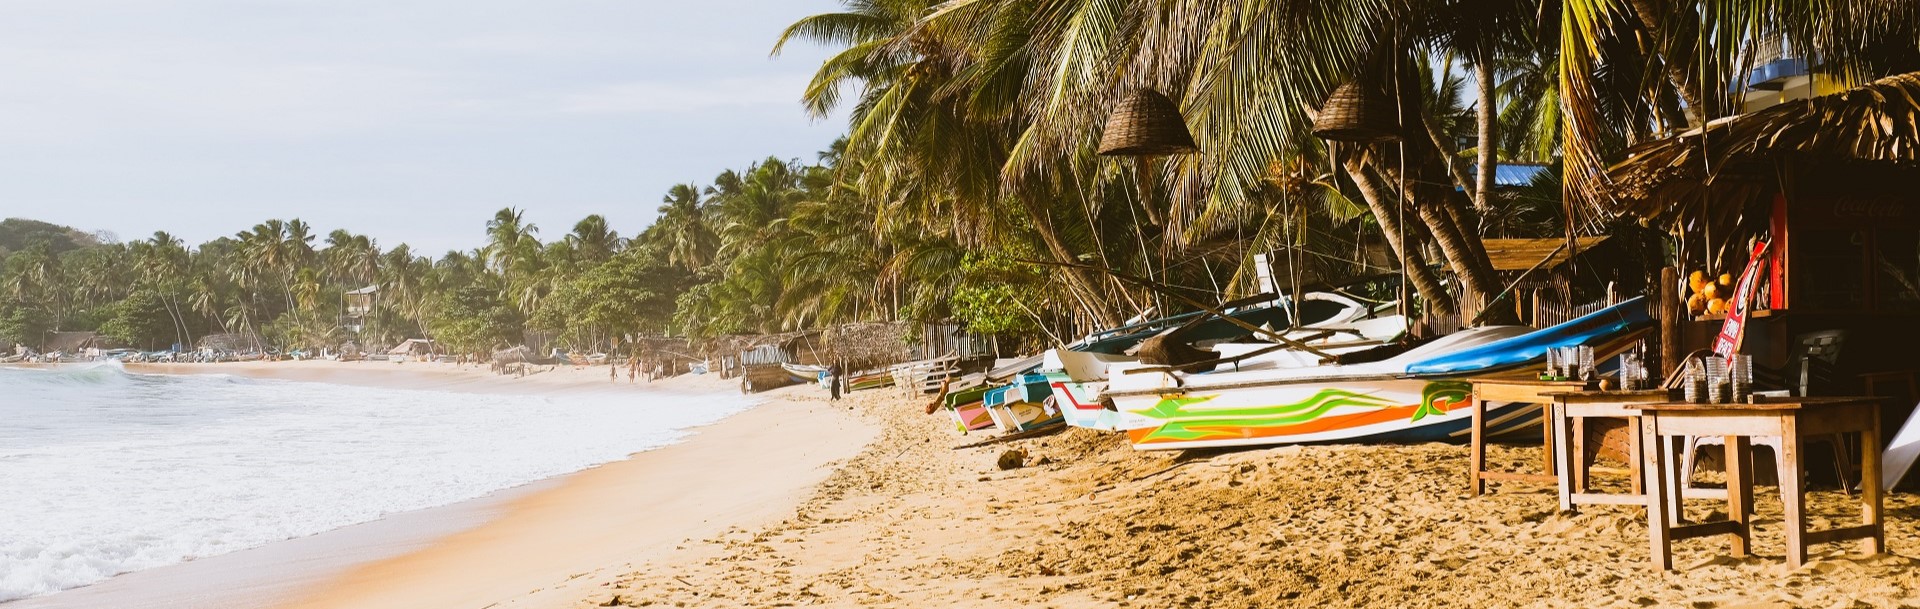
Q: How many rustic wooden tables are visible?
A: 3